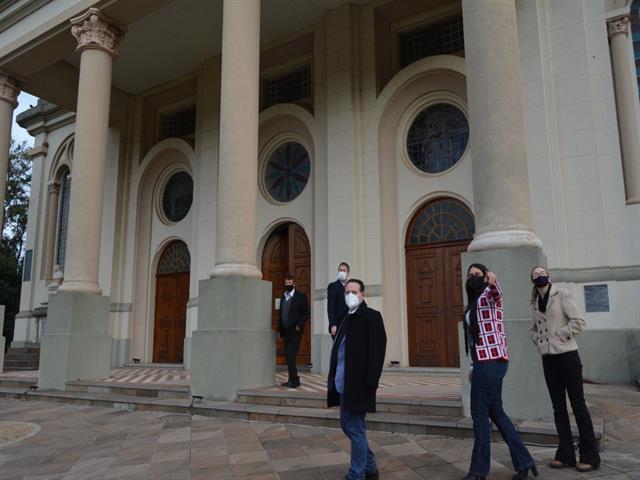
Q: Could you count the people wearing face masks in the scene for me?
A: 5